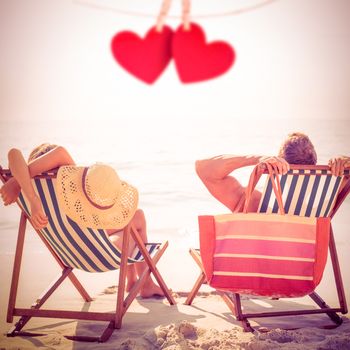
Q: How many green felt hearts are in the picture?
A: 0